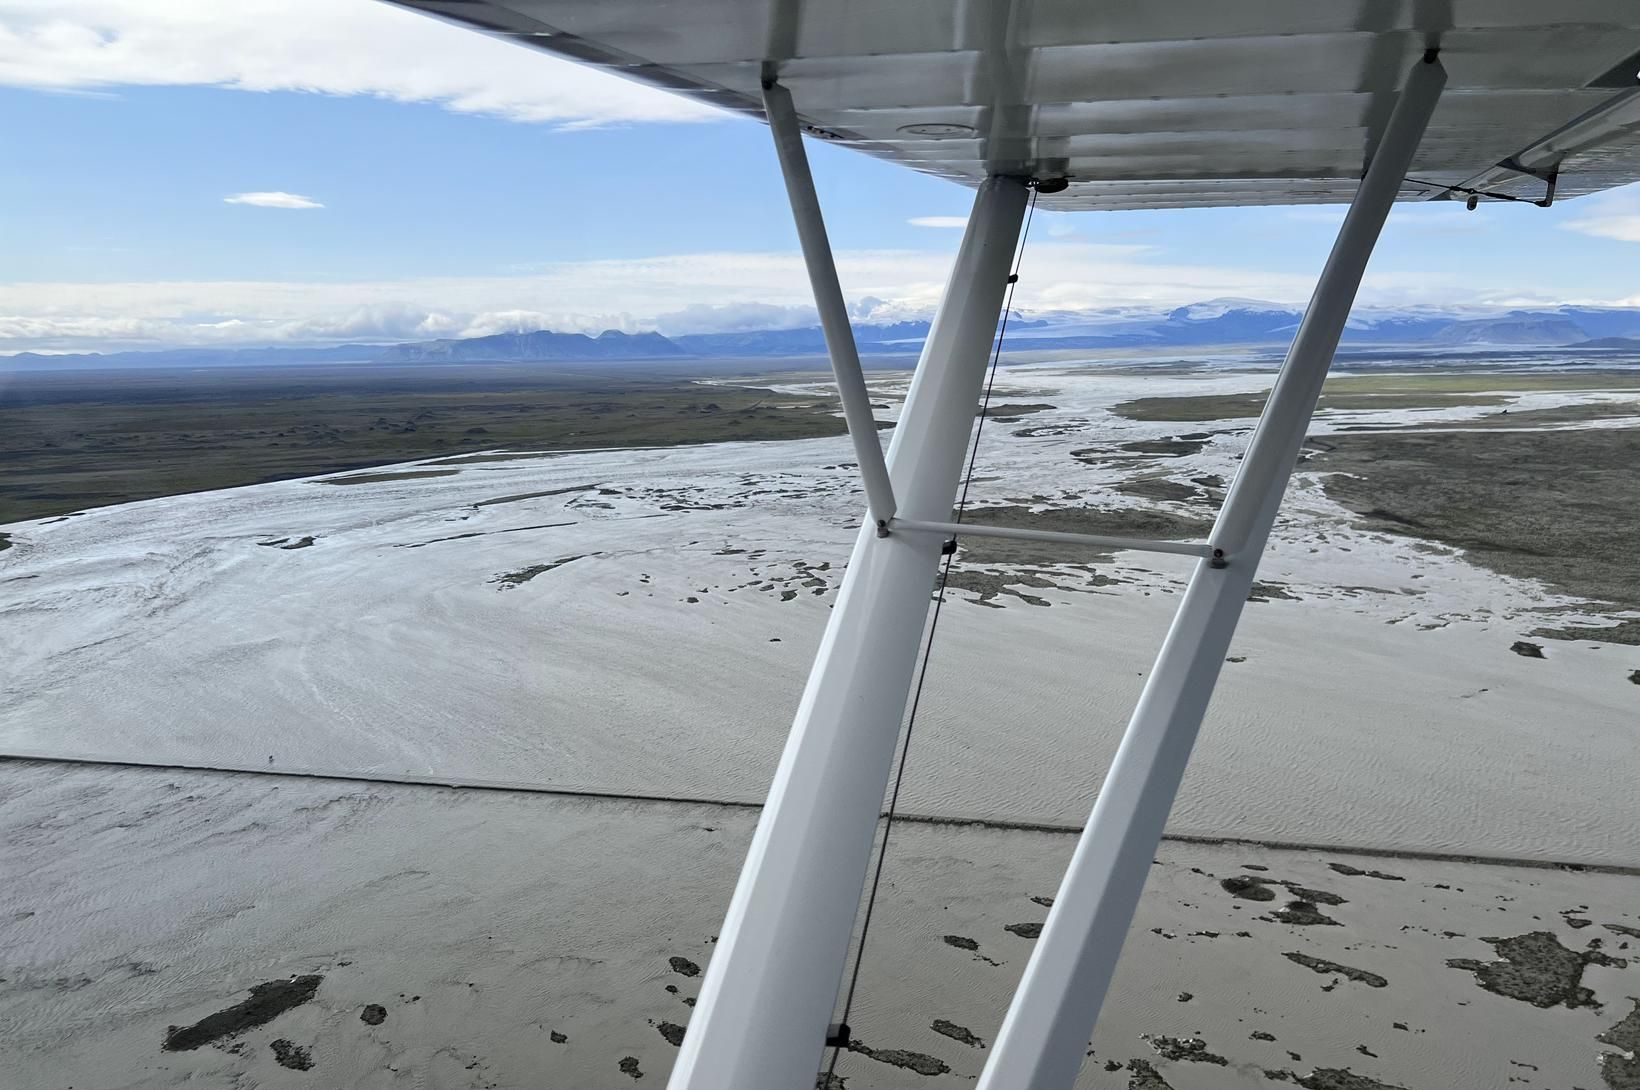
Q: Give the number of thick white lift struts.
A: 2